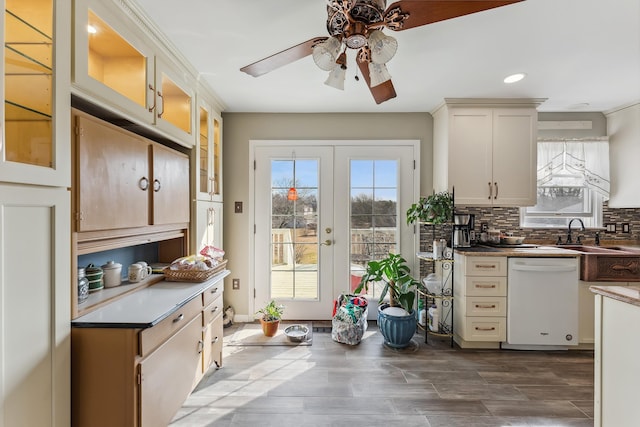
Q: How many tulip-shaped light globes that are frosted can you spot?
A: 4